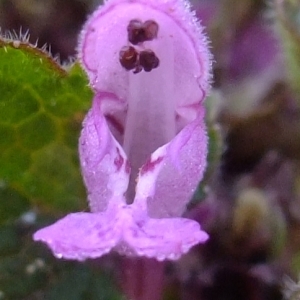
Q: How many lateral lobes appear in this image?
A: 2